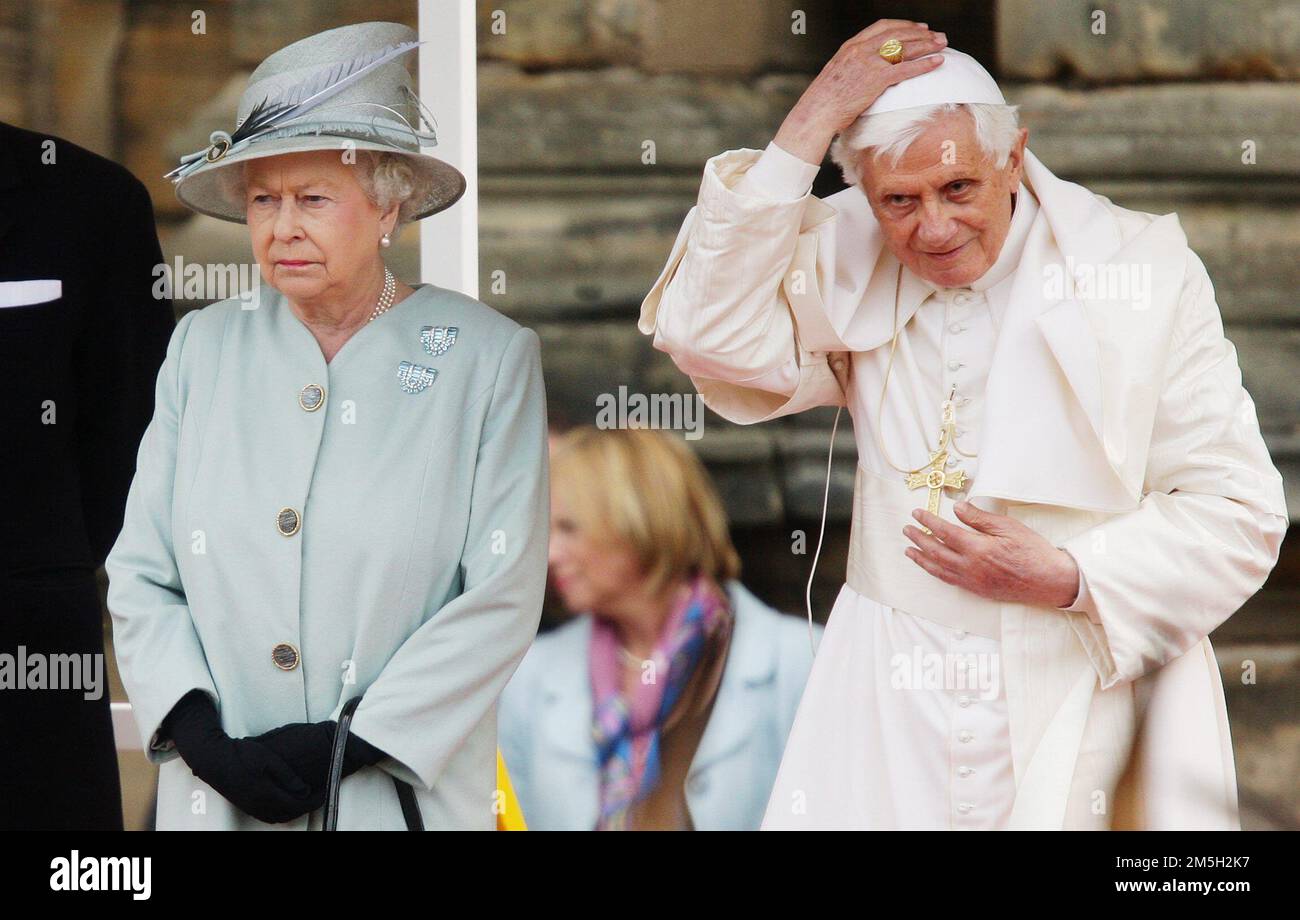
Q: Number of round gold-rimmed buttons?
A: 3